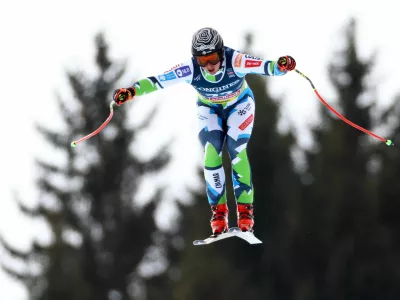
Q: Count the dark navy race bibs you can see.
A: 1